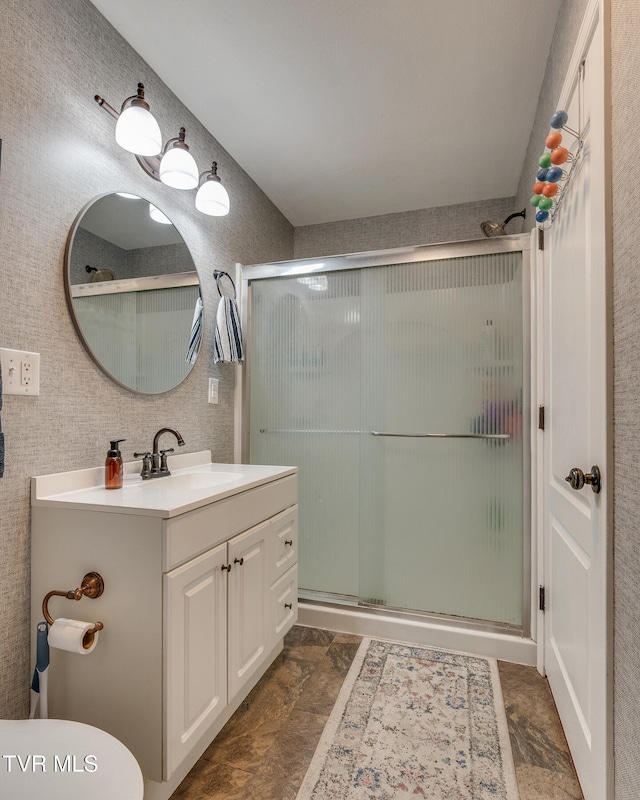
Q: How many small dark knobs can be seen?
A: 4